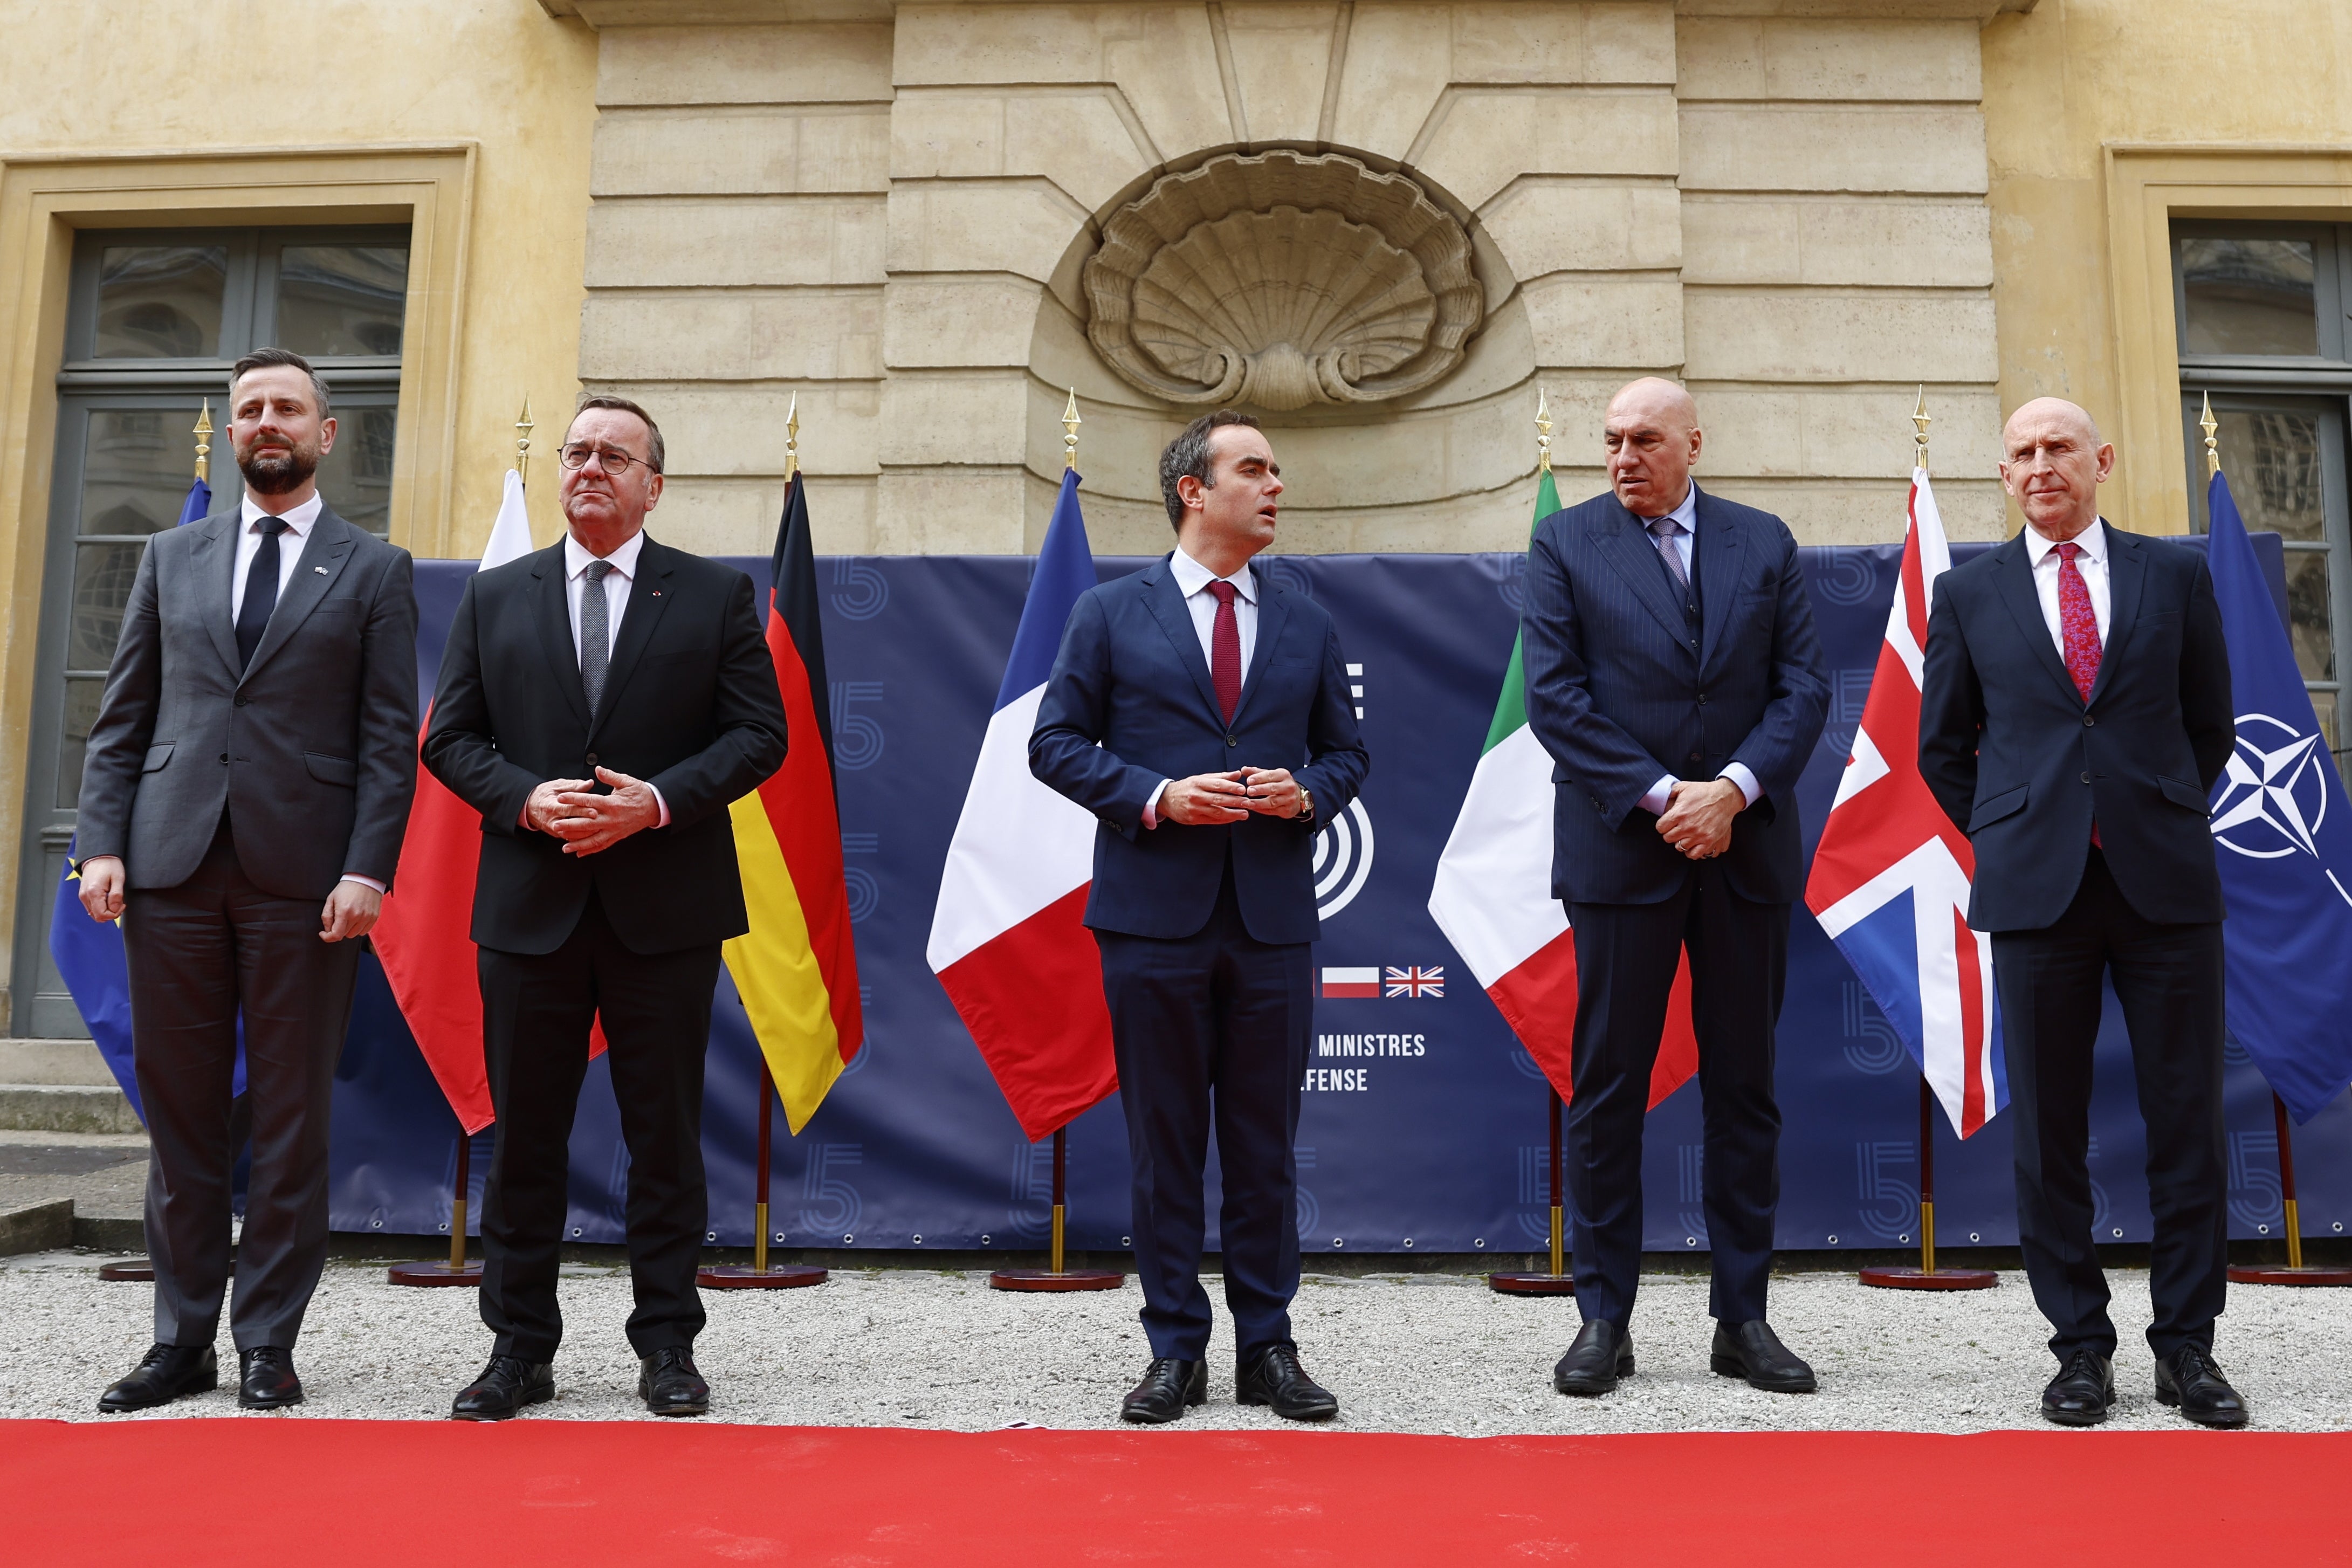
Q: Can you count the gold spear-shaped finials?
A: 7